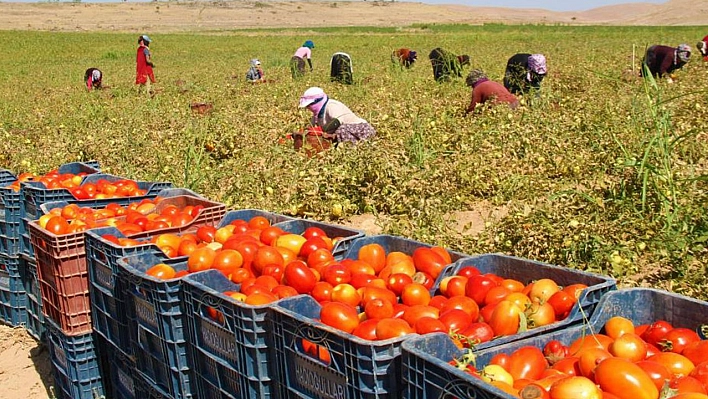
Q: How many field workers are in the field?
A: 12